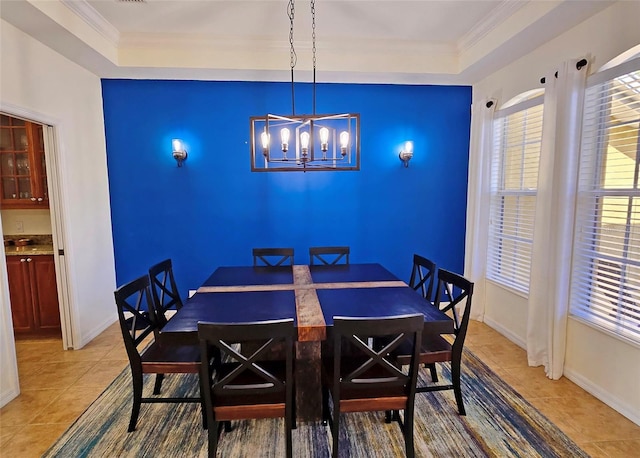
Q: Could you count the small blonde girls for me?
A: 0